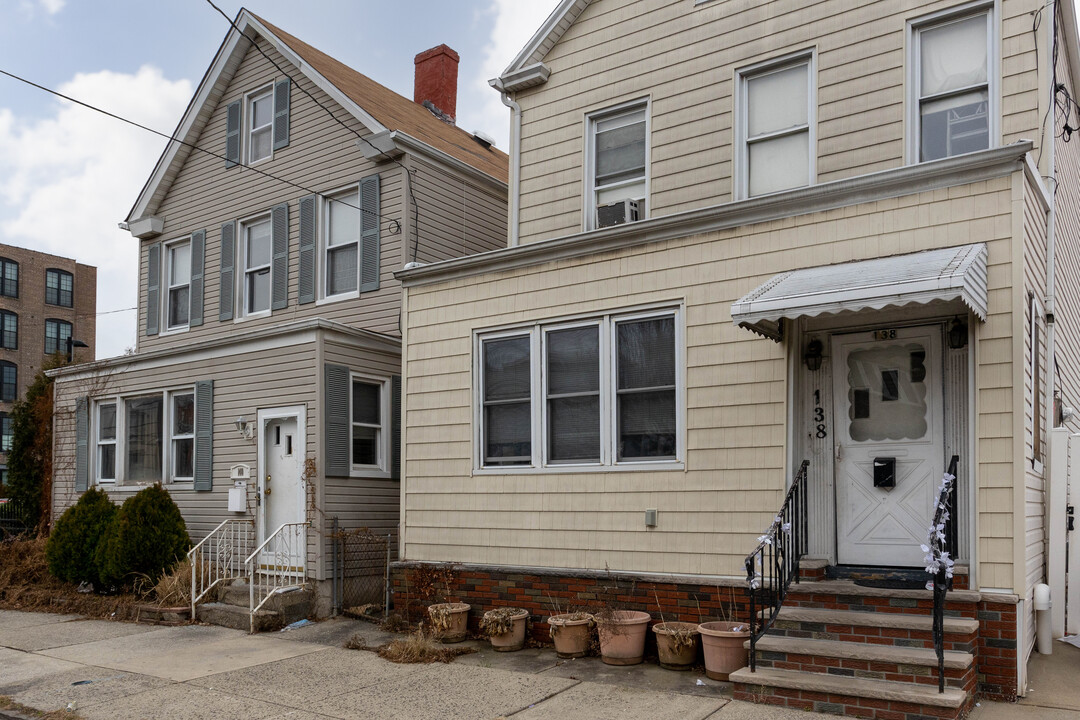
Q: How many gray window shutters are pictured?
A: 12